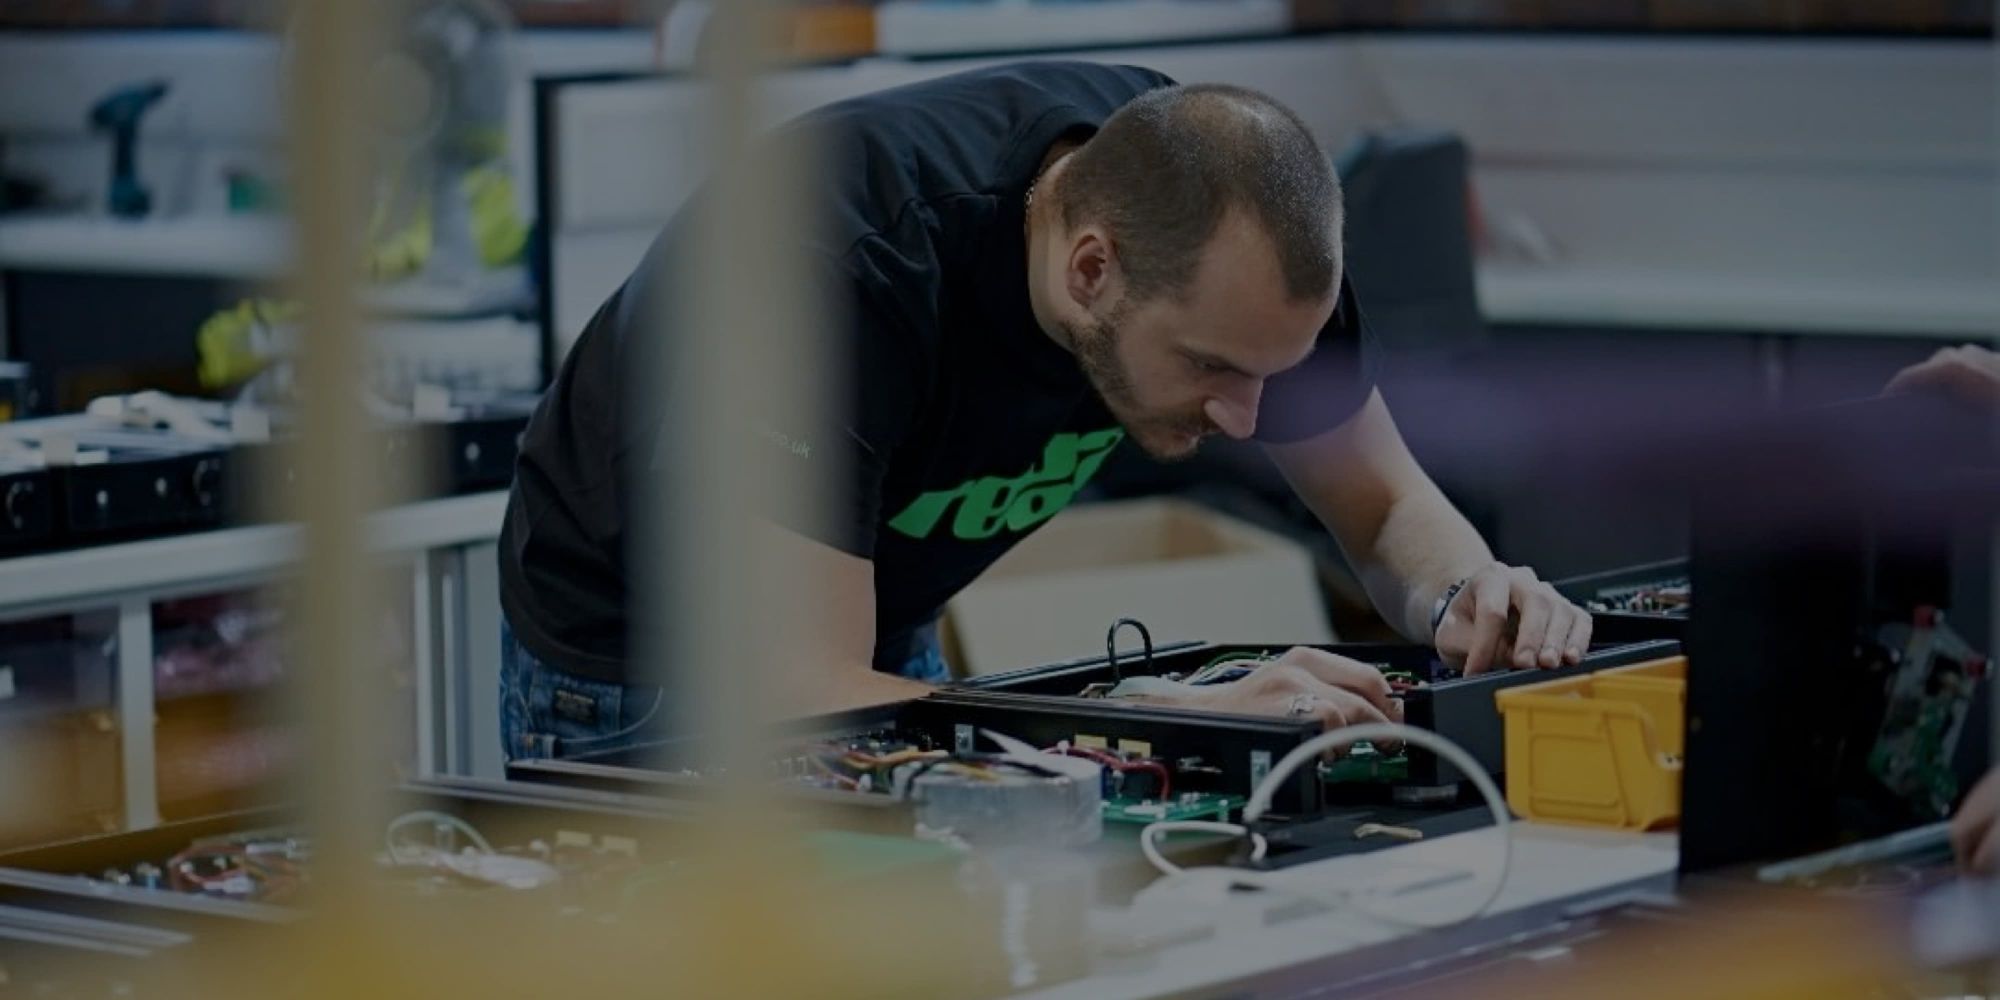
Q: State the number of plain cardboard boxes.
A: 1